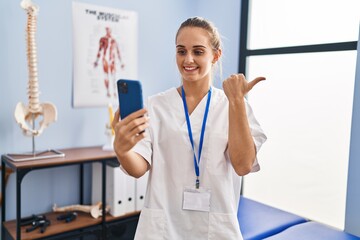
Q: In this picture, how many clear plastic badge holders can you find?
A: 1